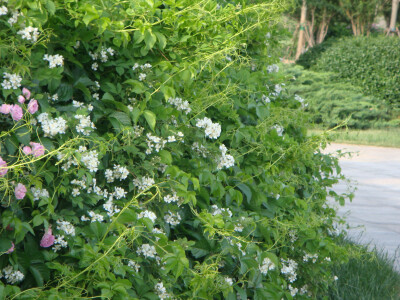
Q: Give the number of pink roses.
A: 11